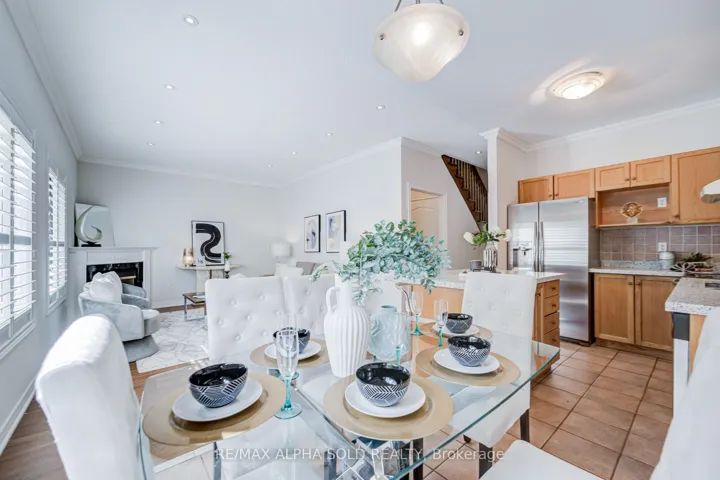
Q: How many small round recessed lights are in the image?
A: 9